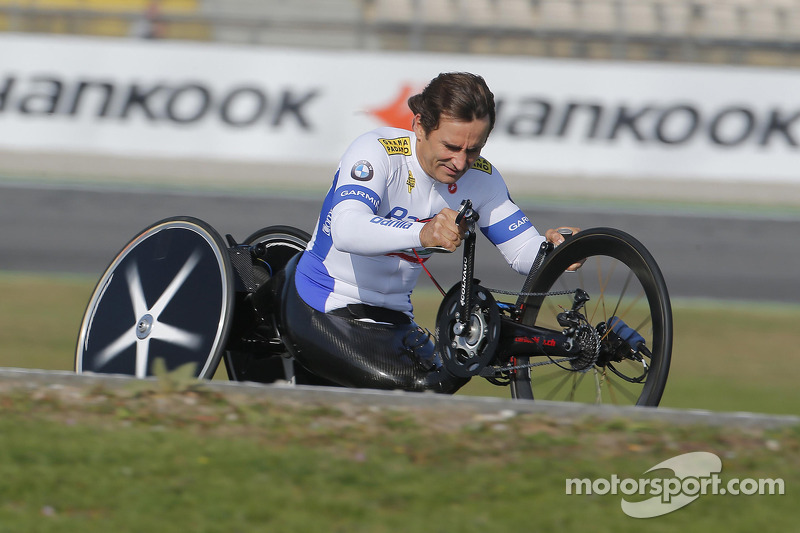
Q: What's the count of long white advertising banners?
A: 1